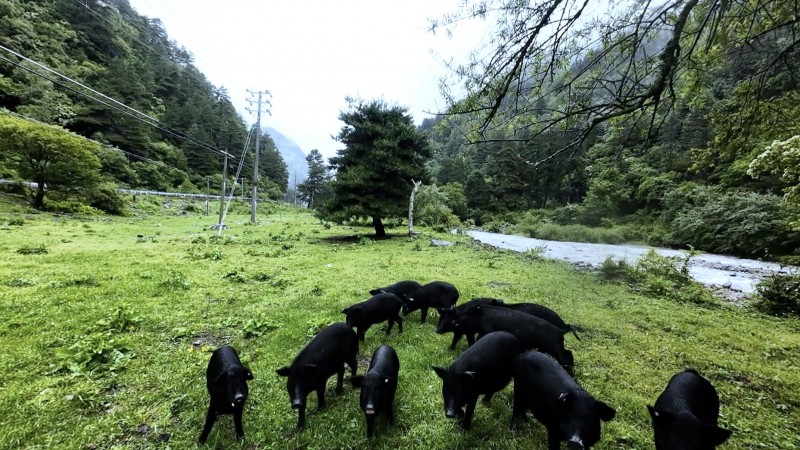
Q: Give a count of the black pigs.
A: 12